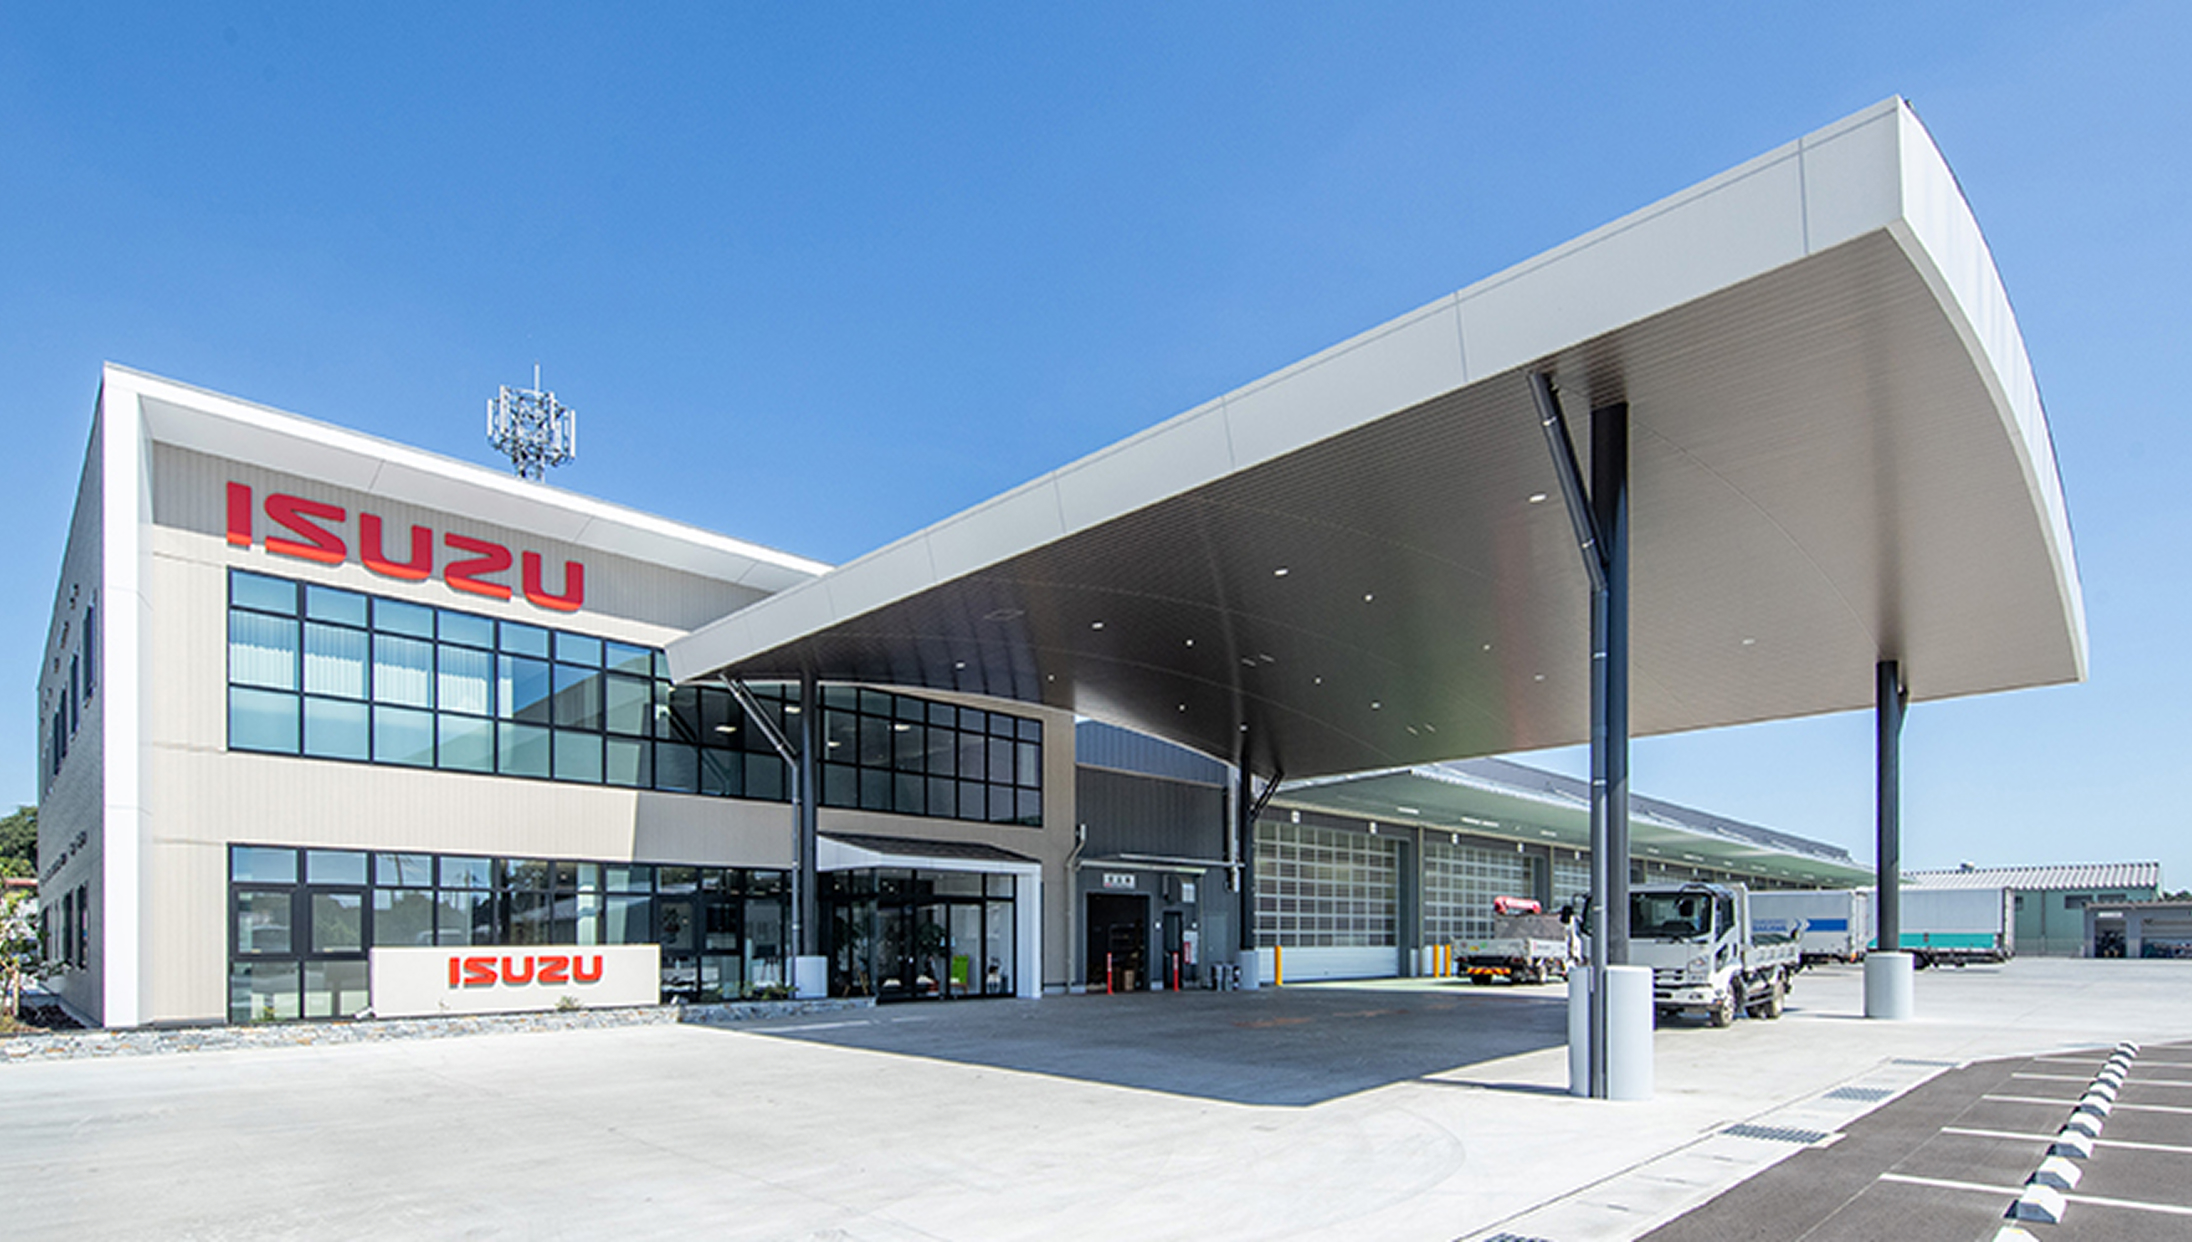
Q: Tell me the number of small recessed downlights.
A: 14